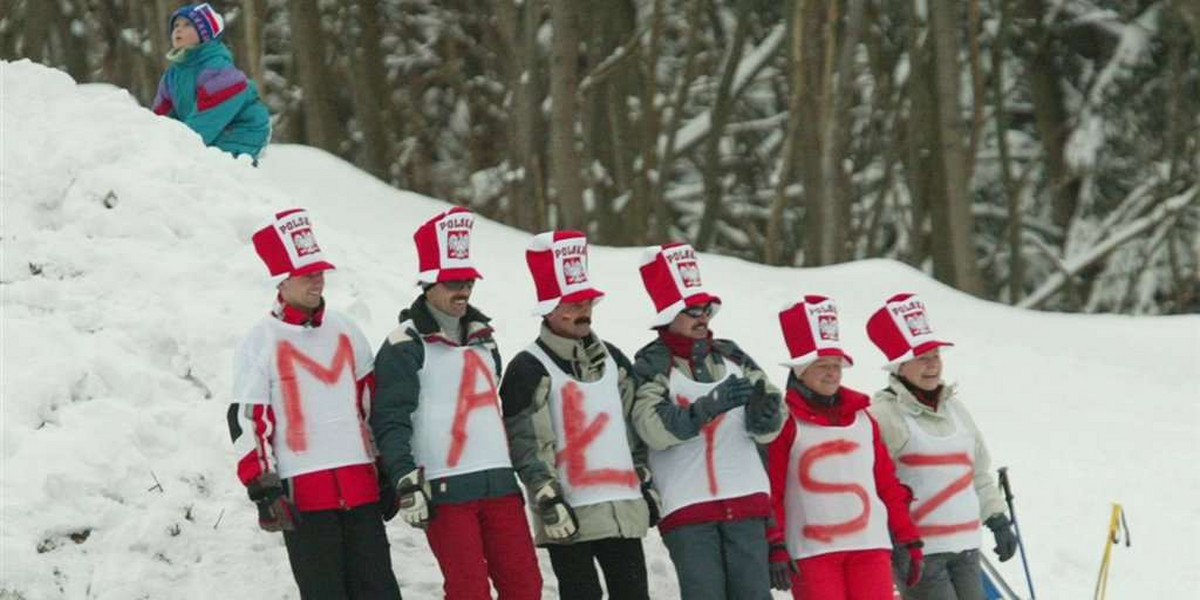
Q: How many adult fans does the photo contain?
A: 6